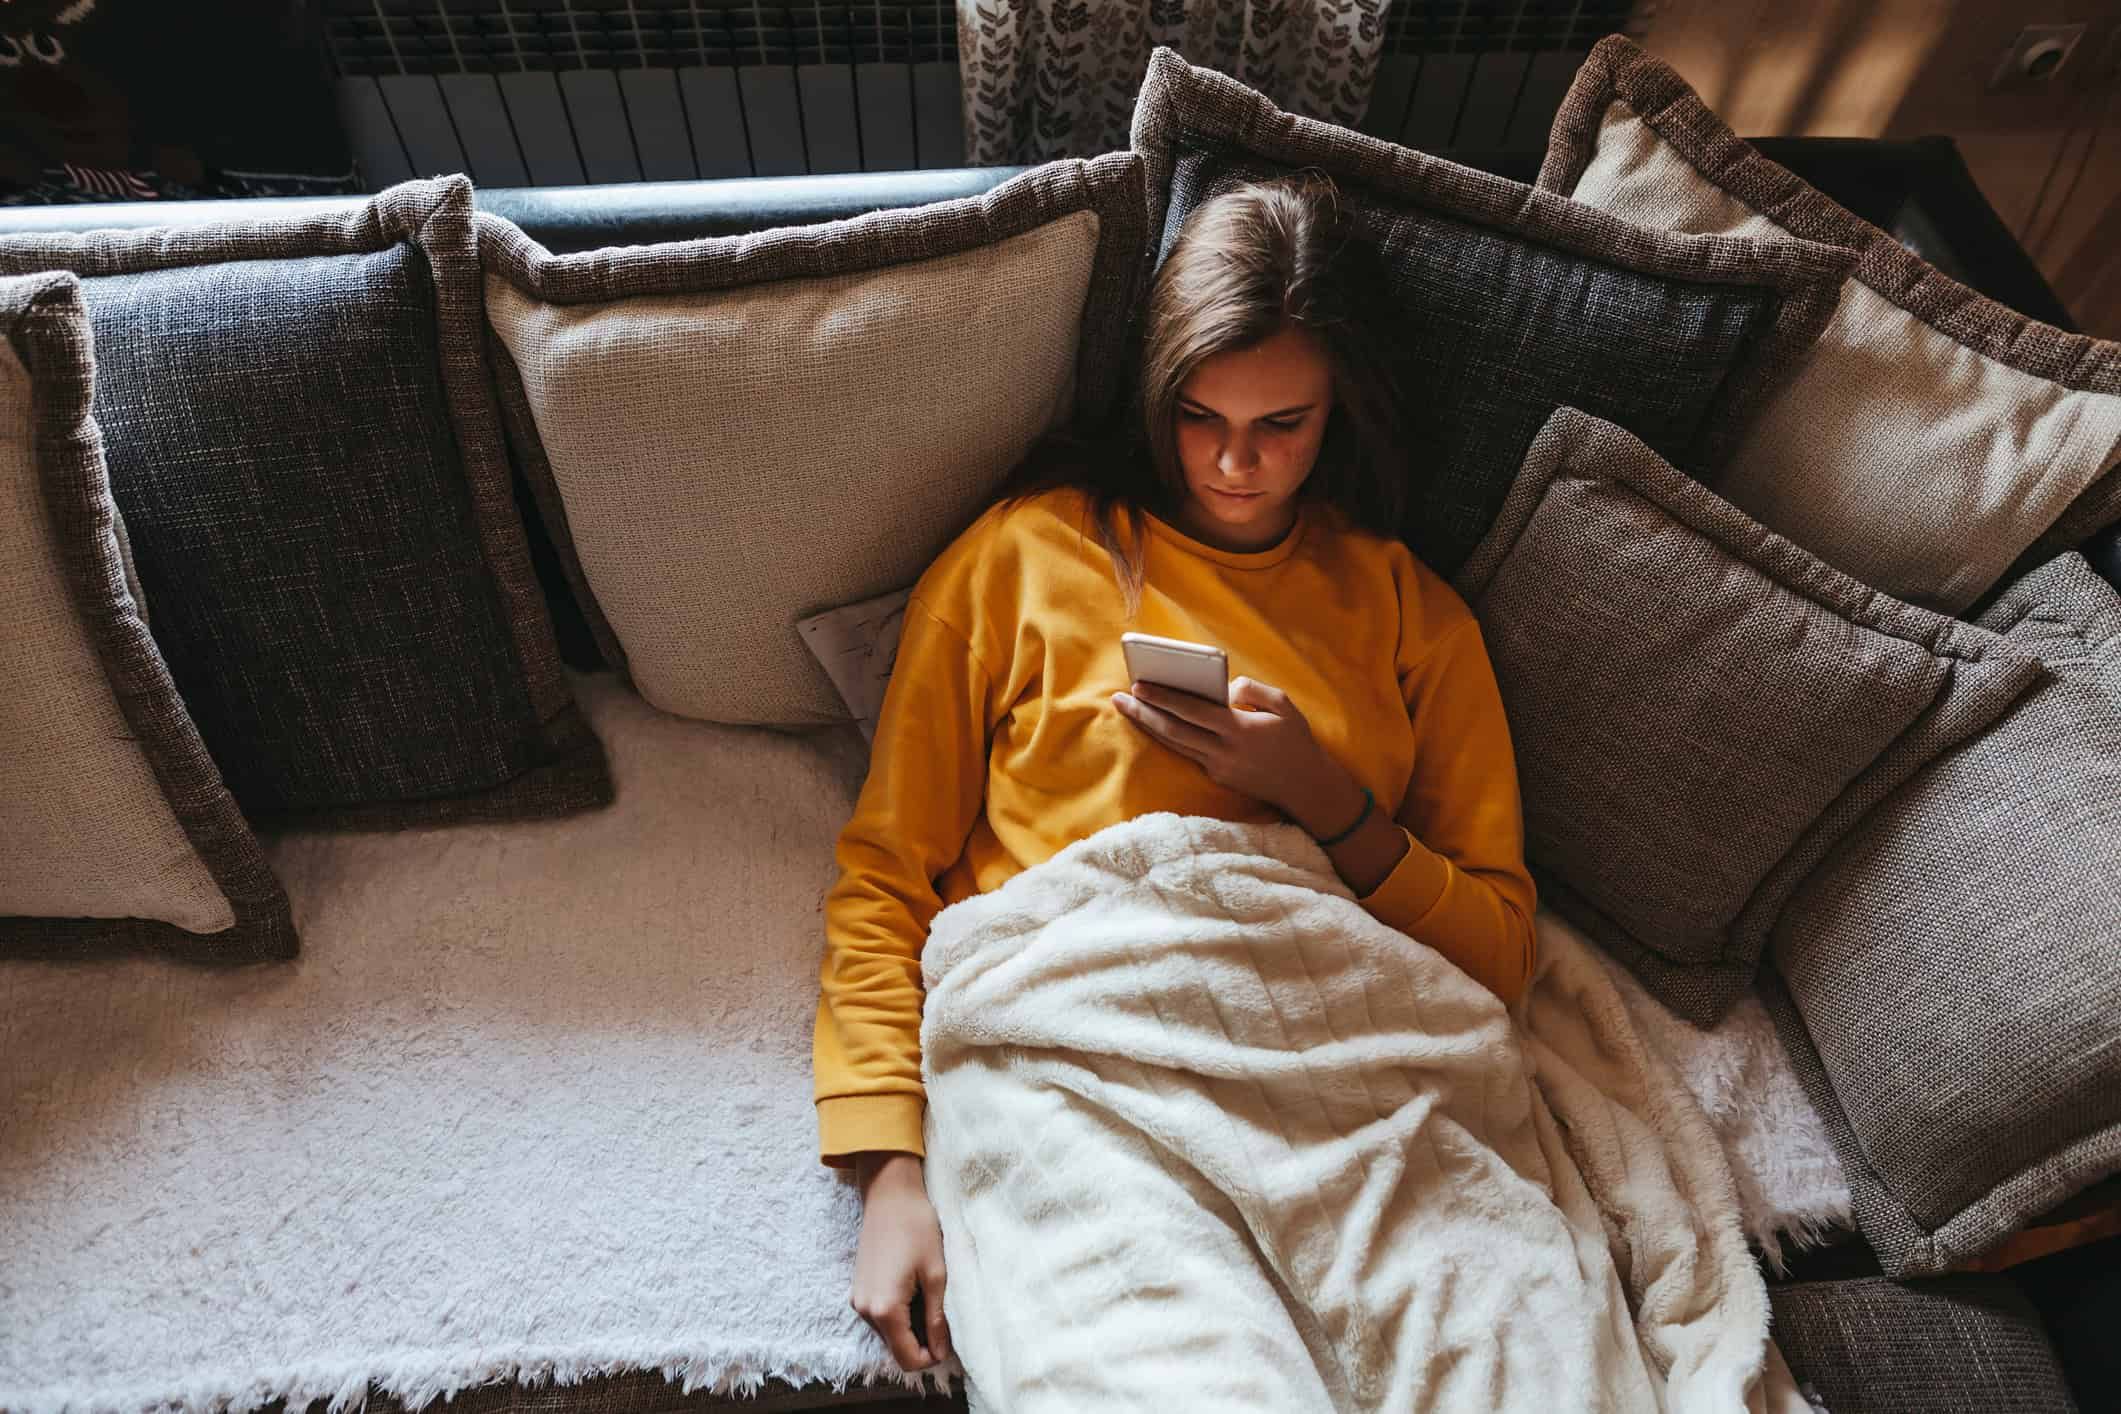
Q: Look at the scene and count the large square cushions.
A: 7